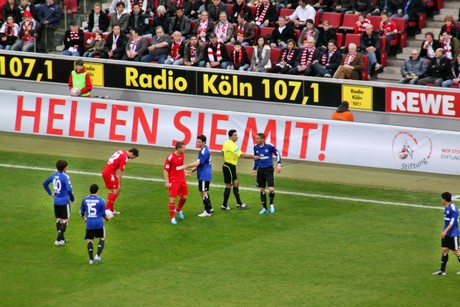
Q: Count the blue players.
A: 5